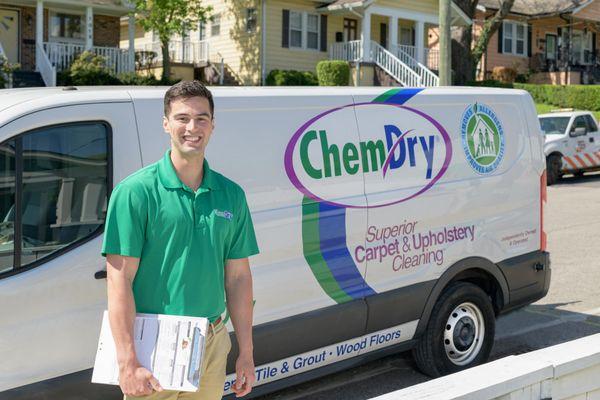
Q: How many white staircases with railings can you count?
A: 2